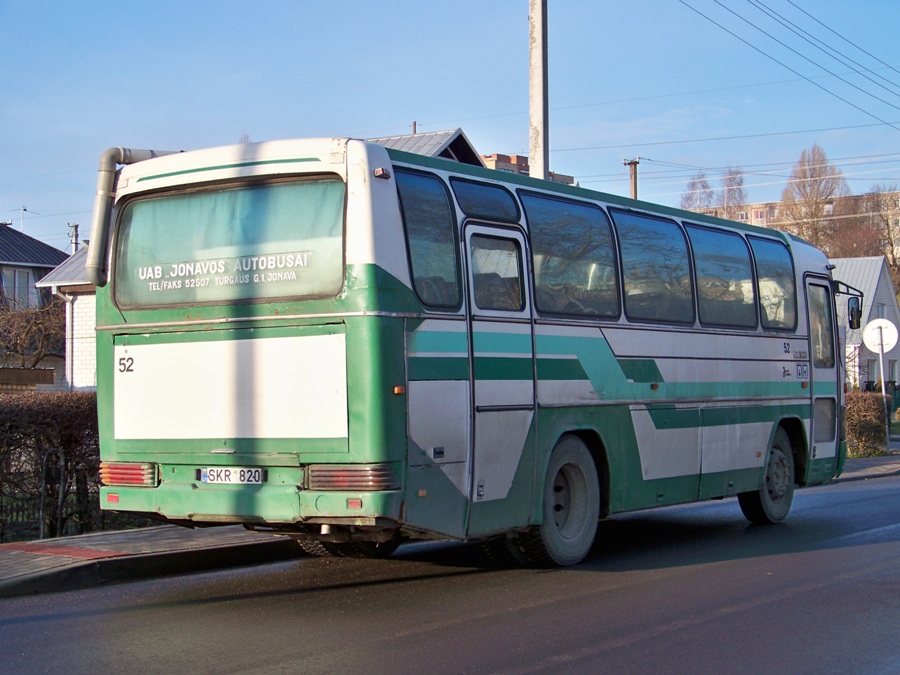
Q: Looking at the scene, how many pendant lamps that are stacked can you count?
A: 0